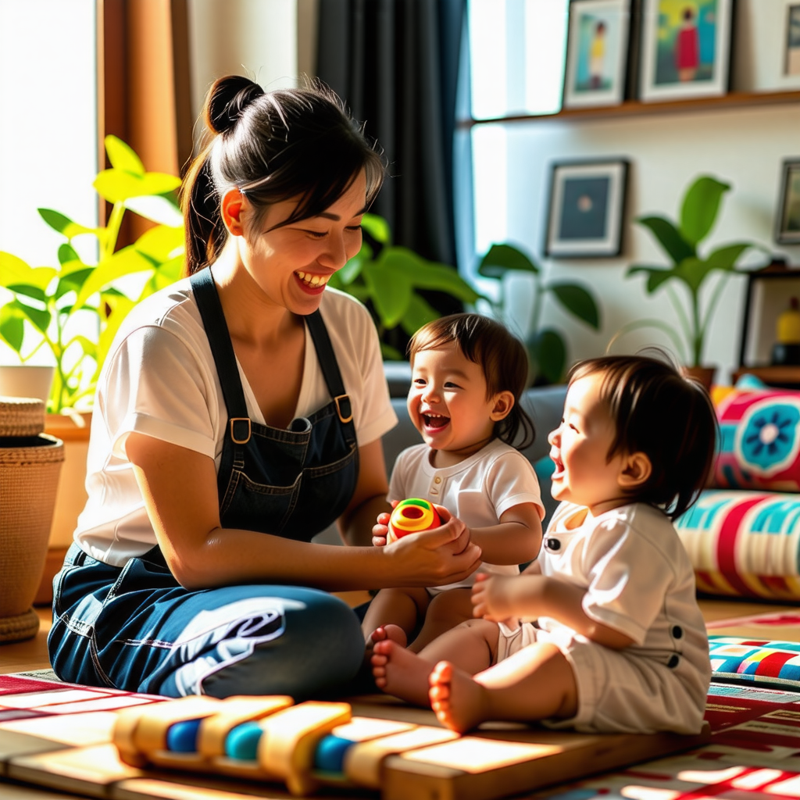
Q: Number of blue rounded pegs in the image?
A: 3